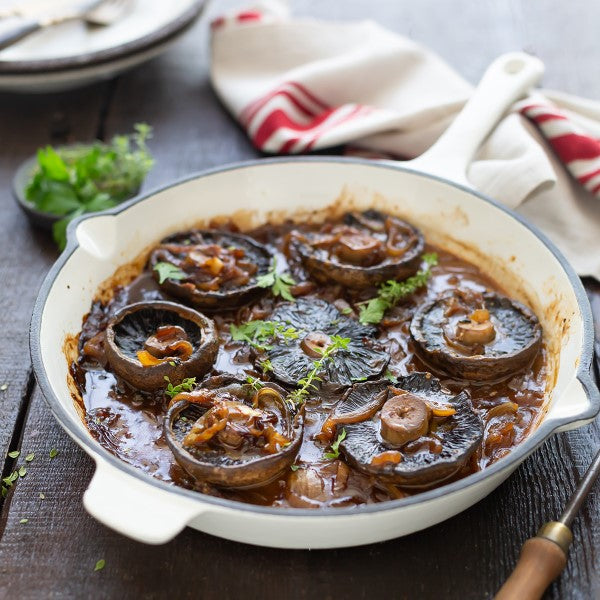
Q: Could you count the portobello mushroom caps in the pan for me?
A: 7